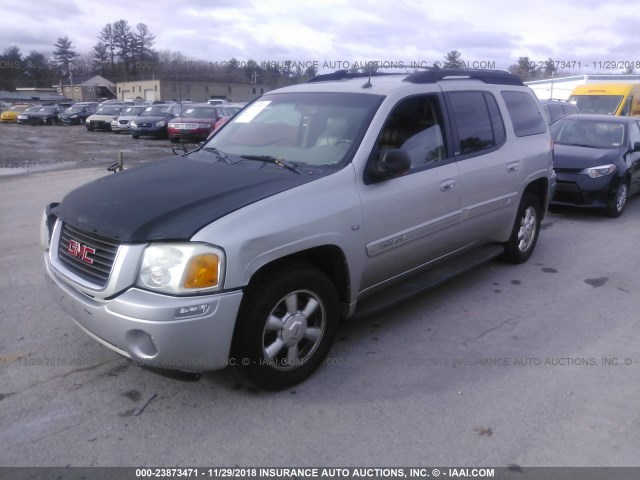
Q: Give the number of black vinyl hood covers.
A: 1